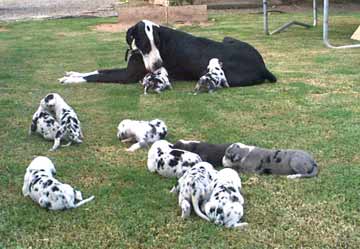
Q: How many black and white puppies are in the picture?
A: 9